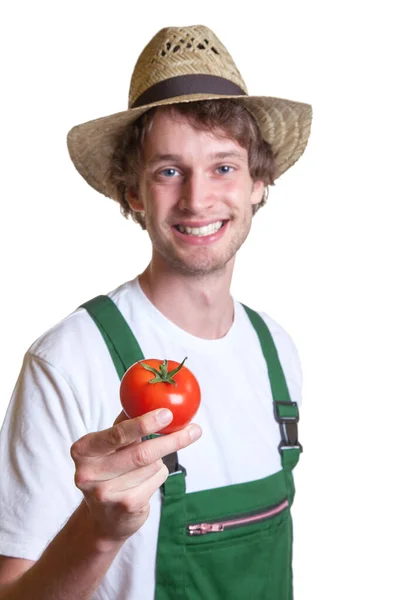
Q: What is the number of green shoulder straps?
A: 2